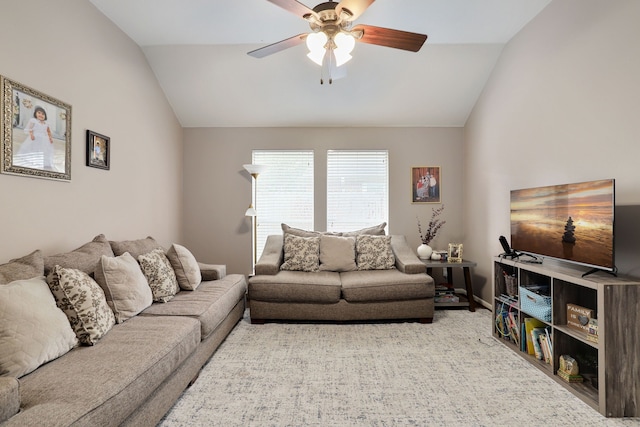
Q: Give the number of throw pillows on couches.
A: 8